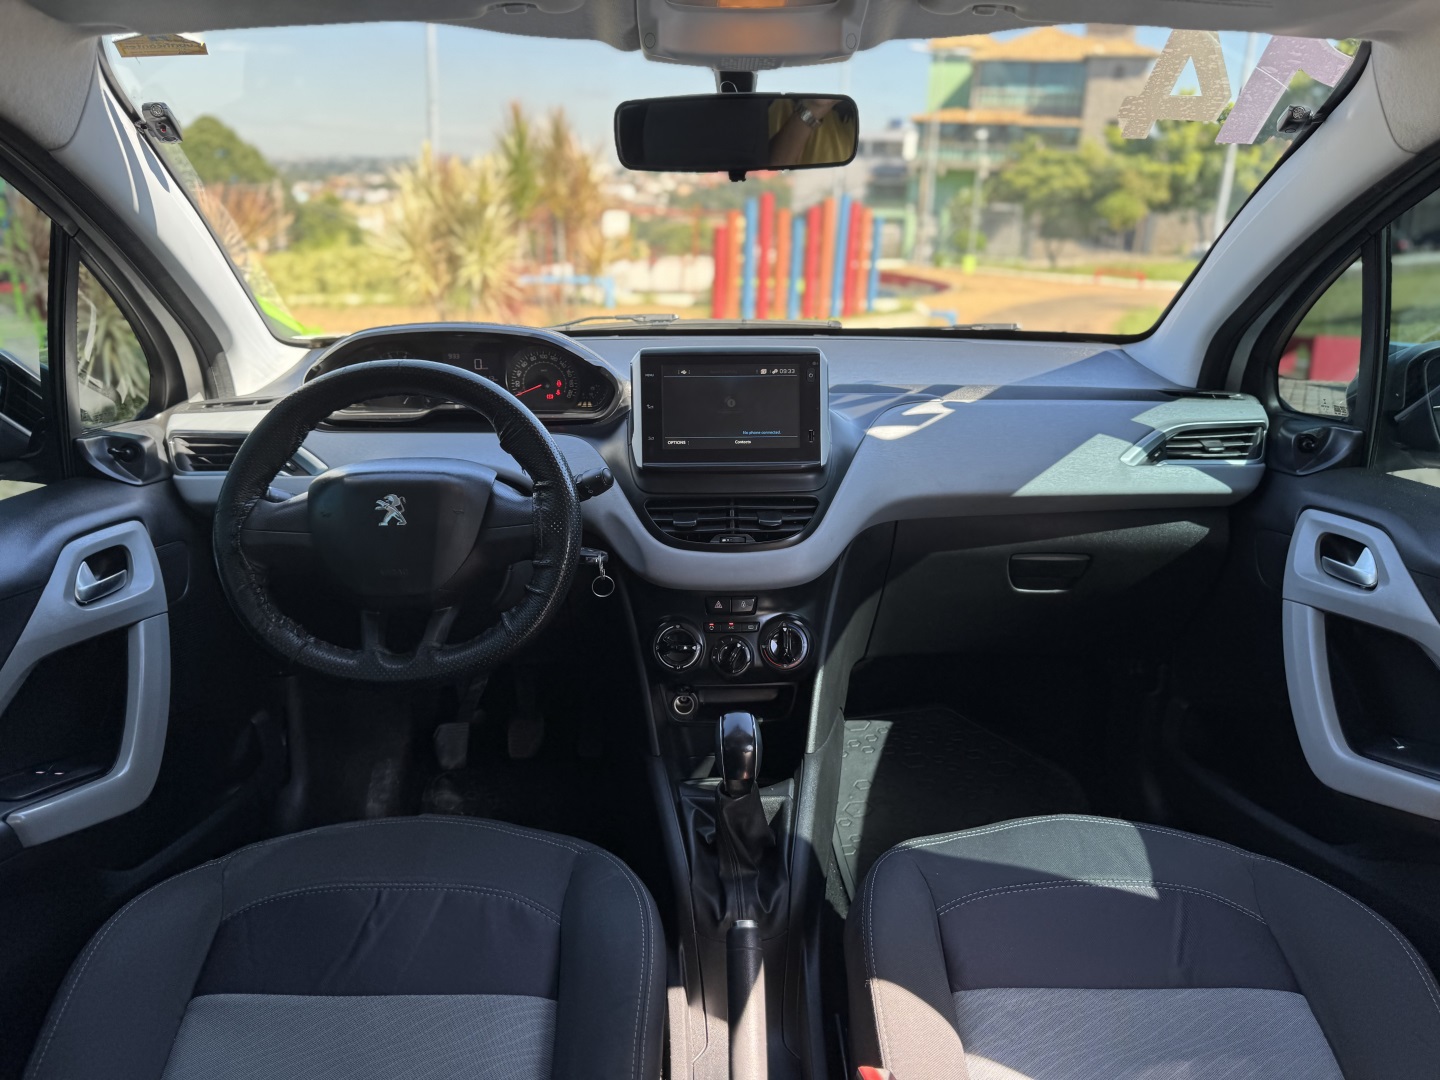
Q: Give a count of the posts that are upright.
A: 12